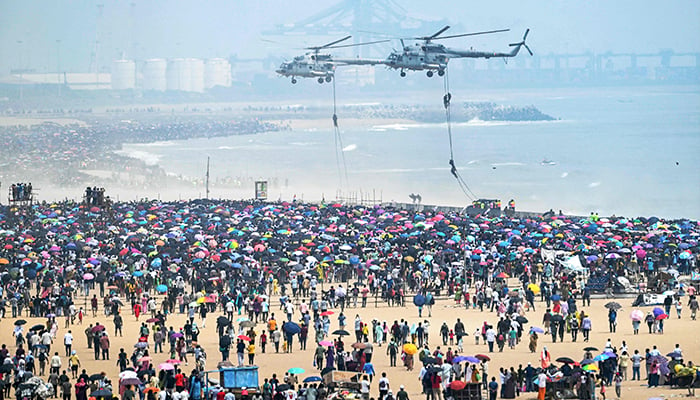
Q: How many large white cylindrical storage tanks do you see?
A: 5